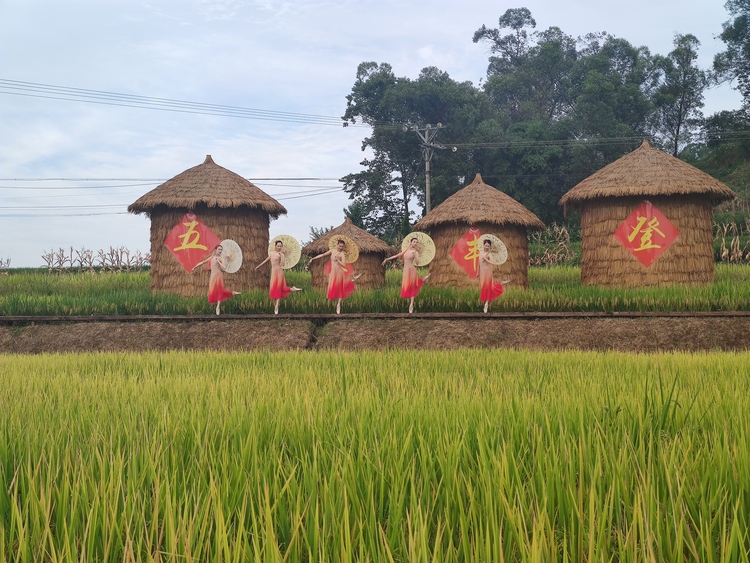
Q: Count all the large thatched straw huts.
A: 4